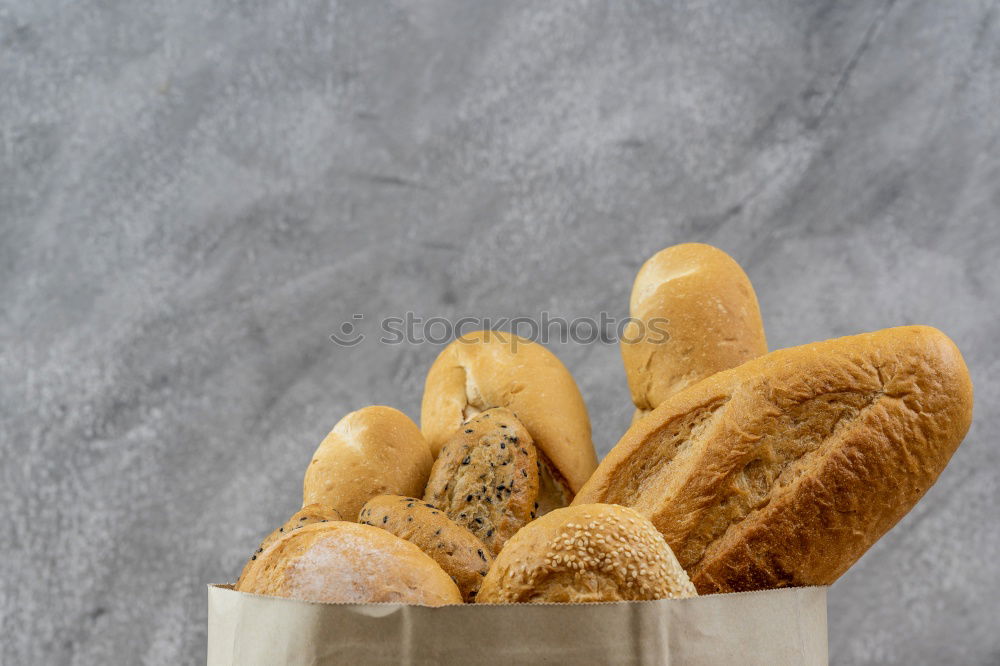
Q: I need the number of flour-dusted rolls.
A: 1